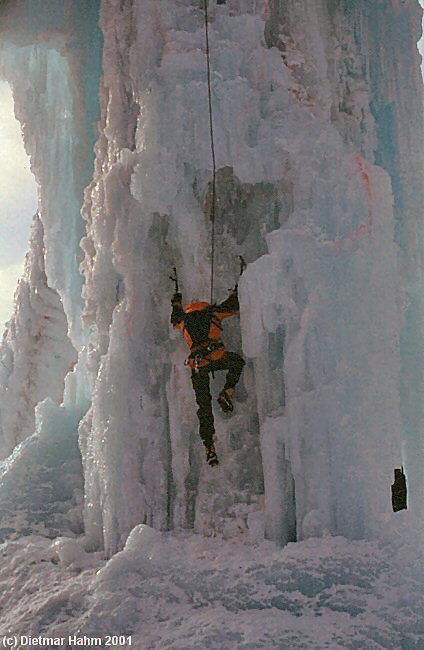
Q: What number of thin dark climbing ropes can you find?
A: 1